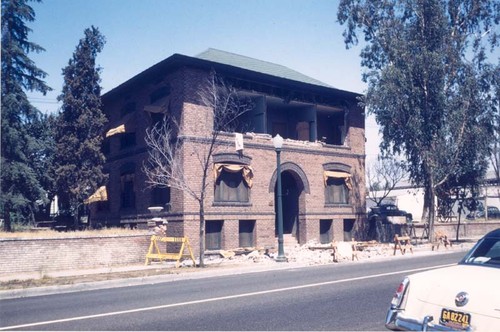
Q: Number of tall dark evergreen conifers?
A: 2